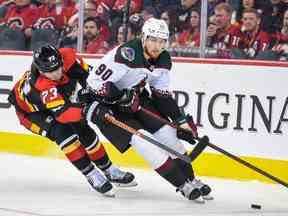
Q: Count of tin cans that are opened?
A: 0